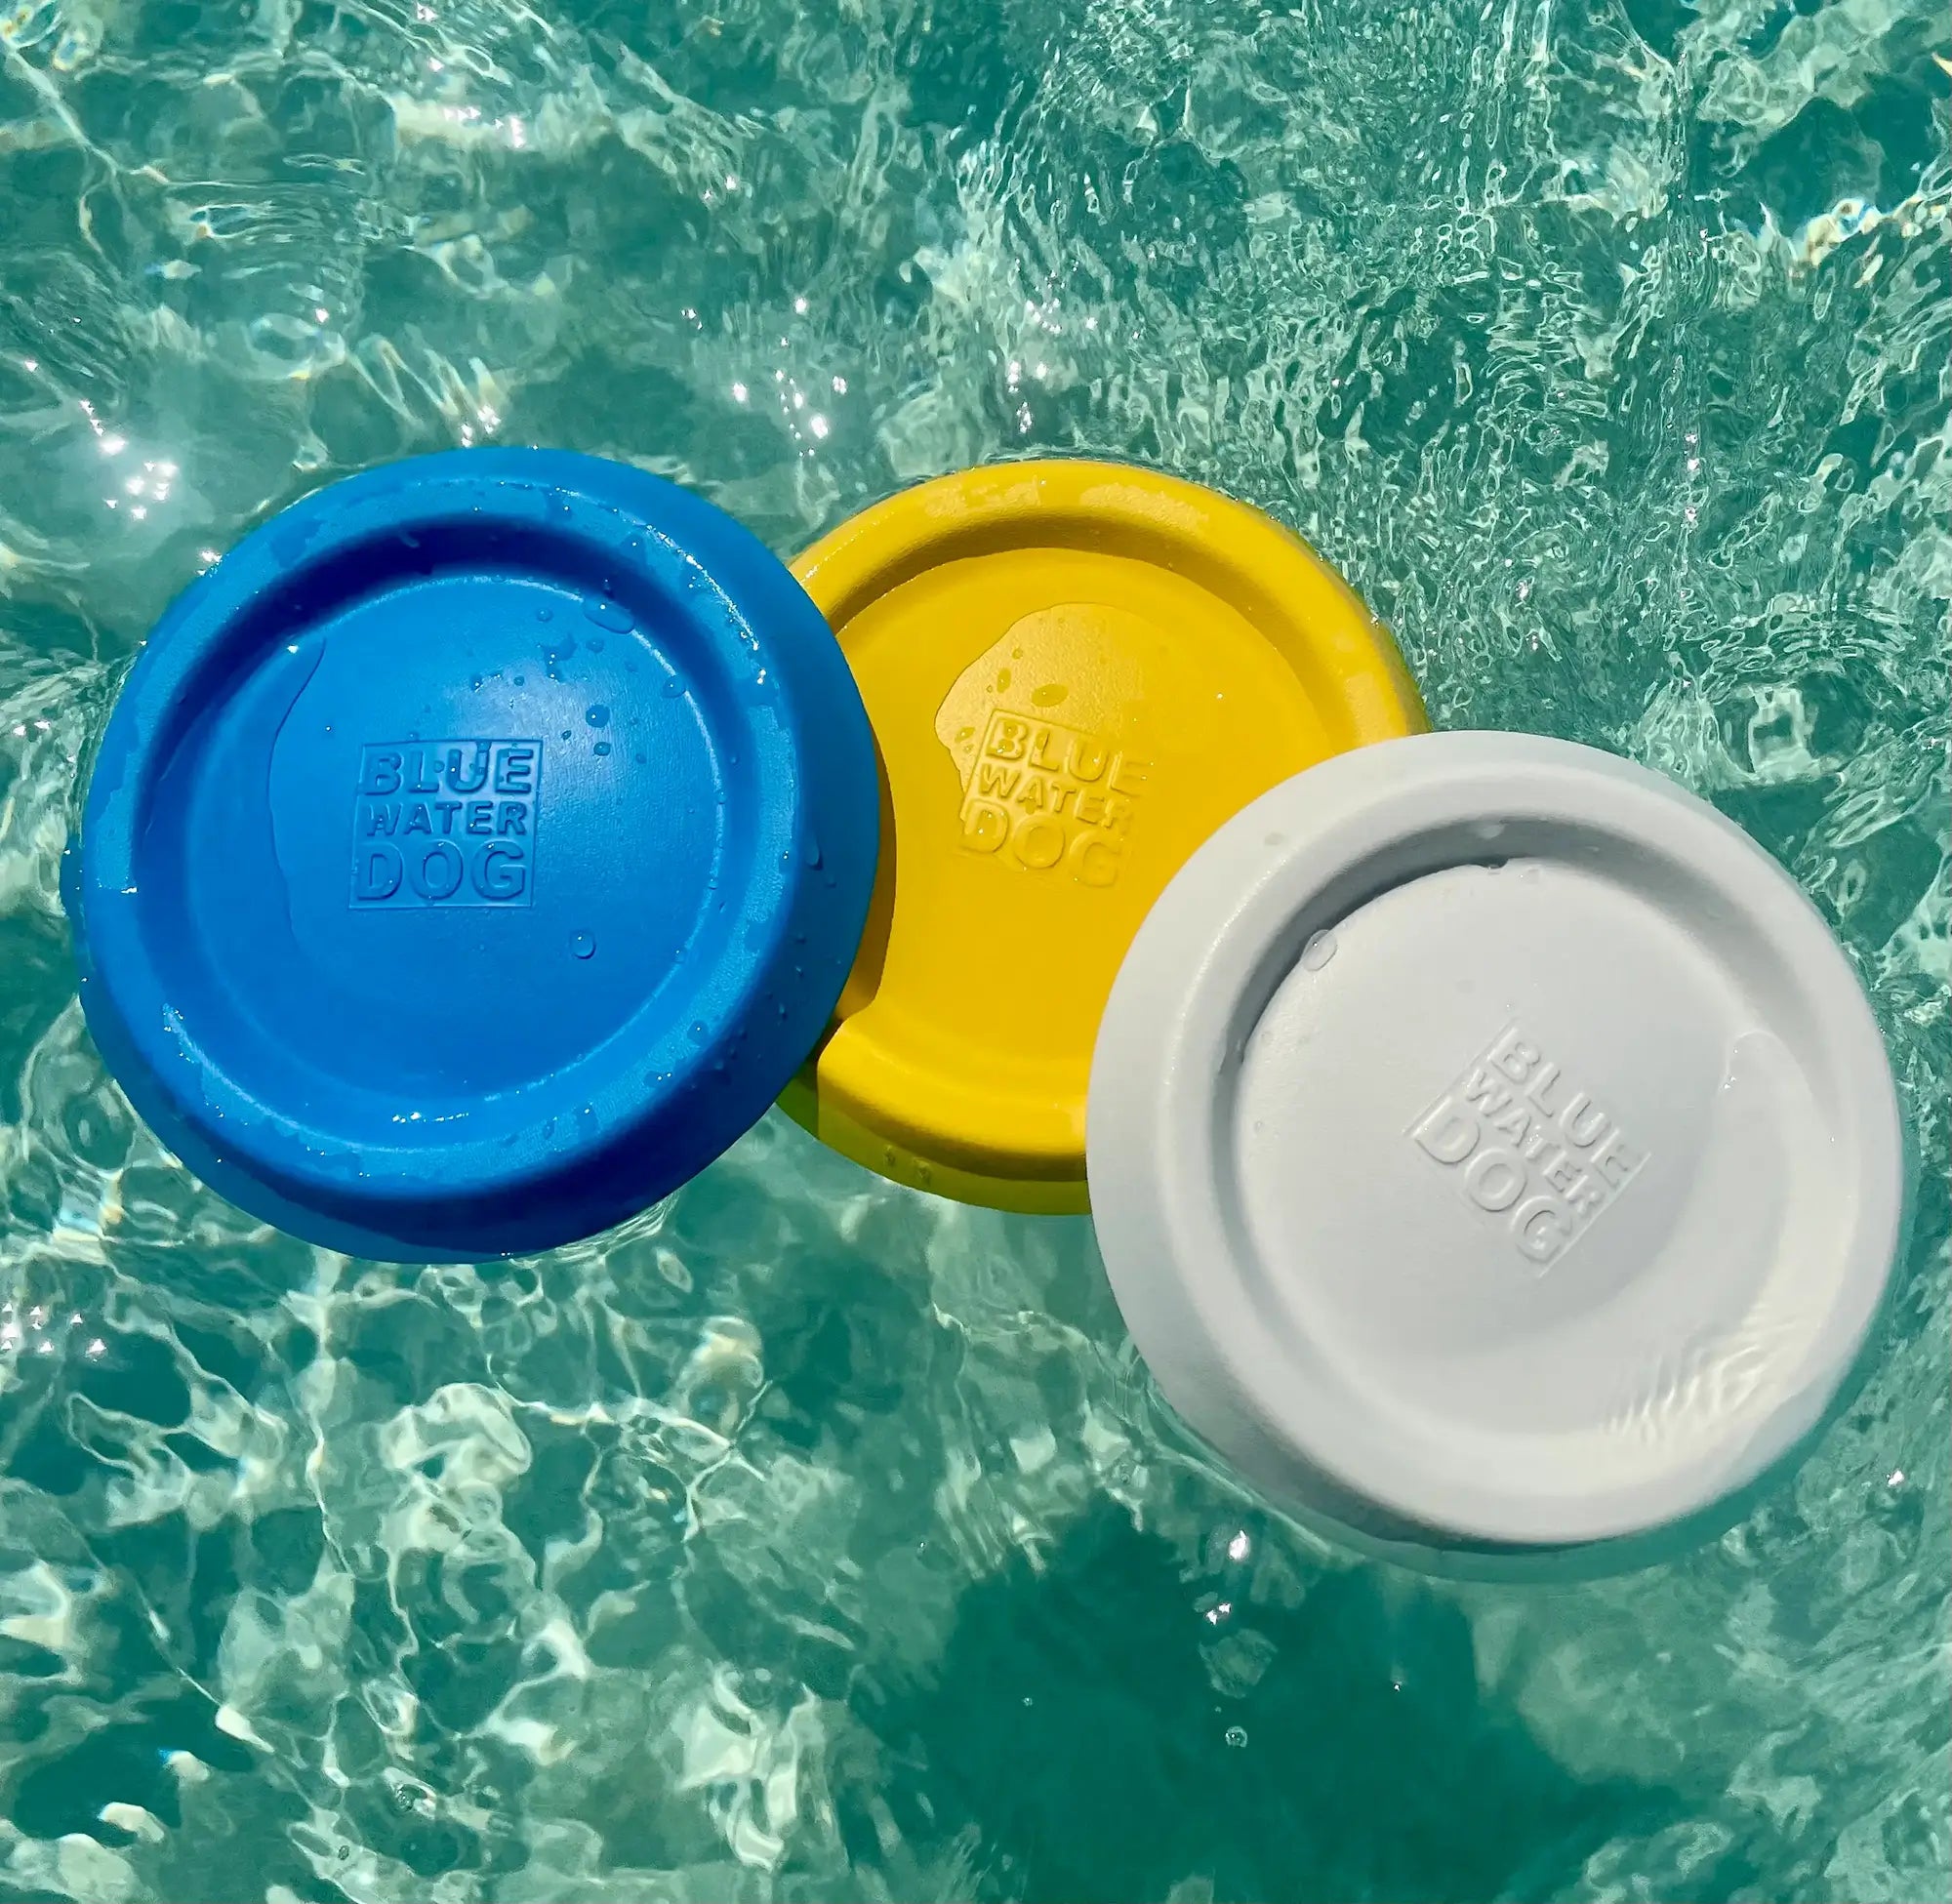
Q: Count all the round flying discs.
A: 3